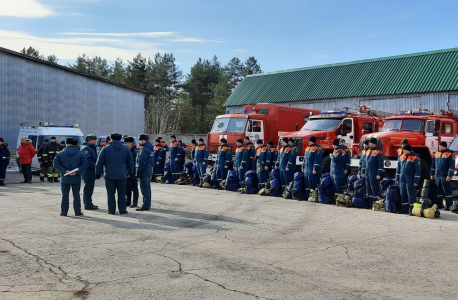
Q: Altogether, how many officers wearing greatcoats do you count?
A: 5